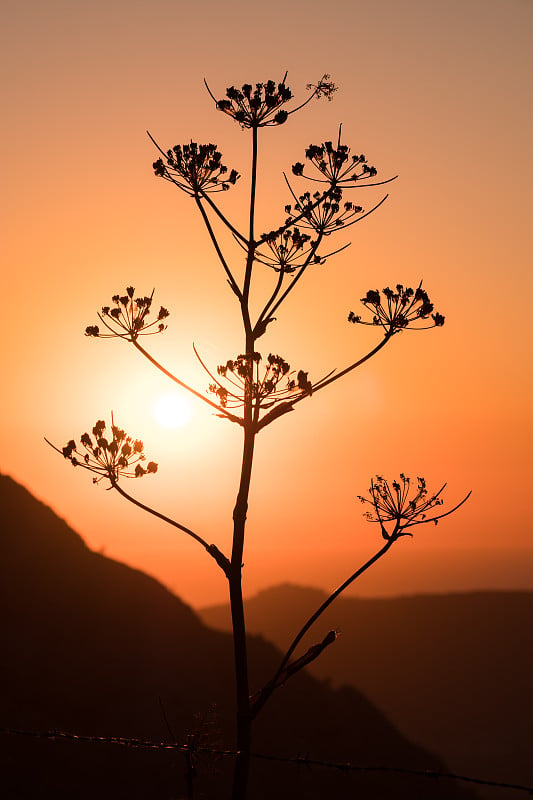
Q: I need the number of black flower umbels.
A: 10